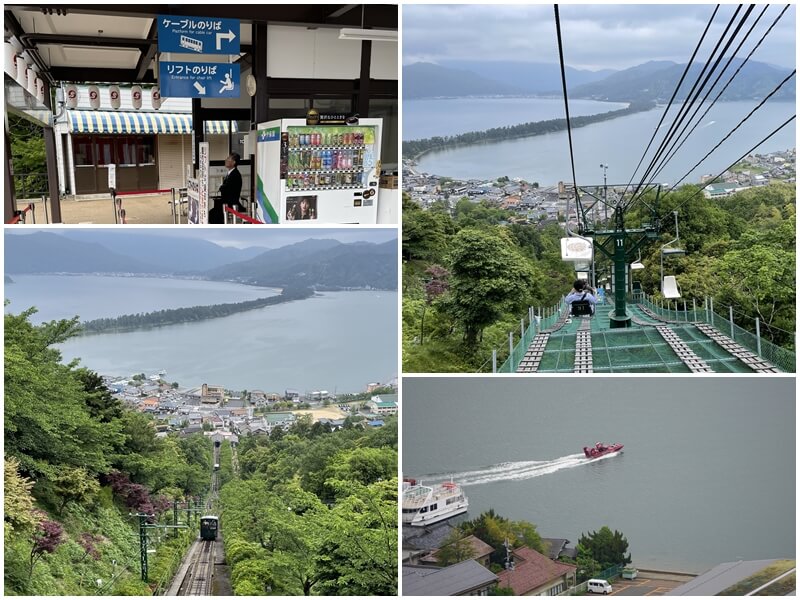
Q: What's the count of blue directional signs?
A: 2